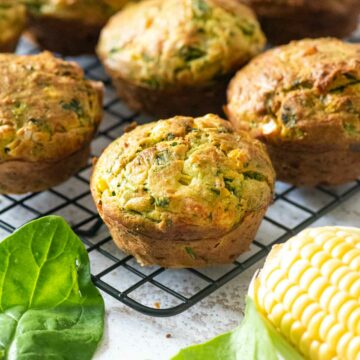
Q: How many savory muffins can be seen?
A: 7